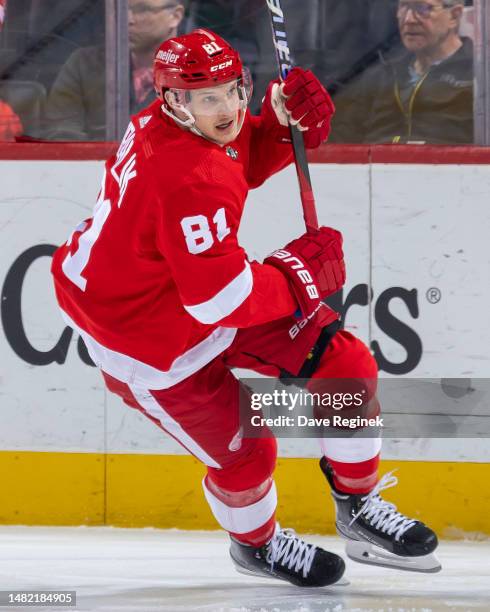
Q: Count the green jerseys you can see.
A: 0